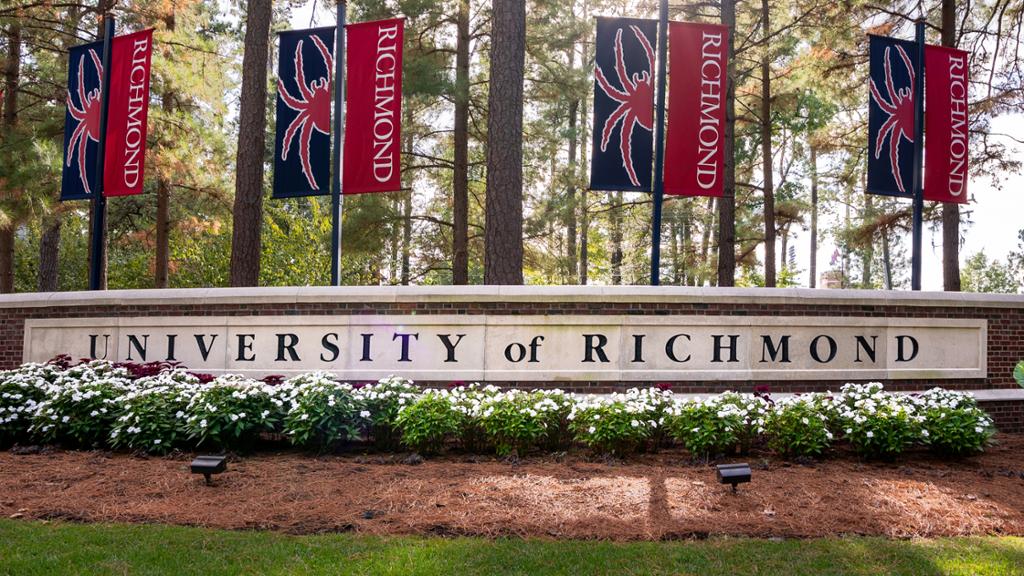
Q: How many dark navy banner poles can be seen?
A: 4